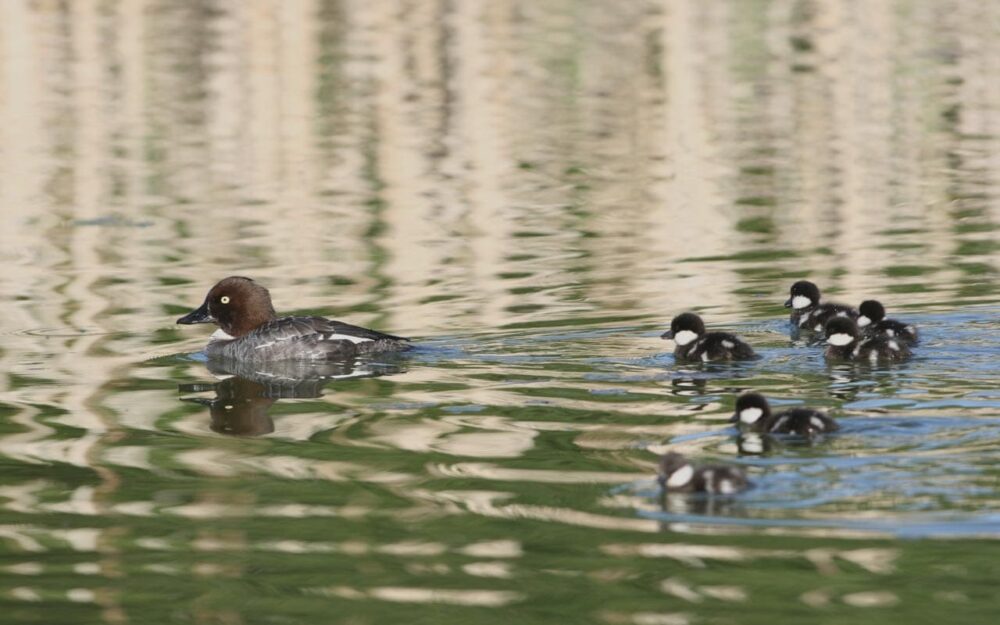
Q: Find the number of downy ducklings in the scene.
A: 6